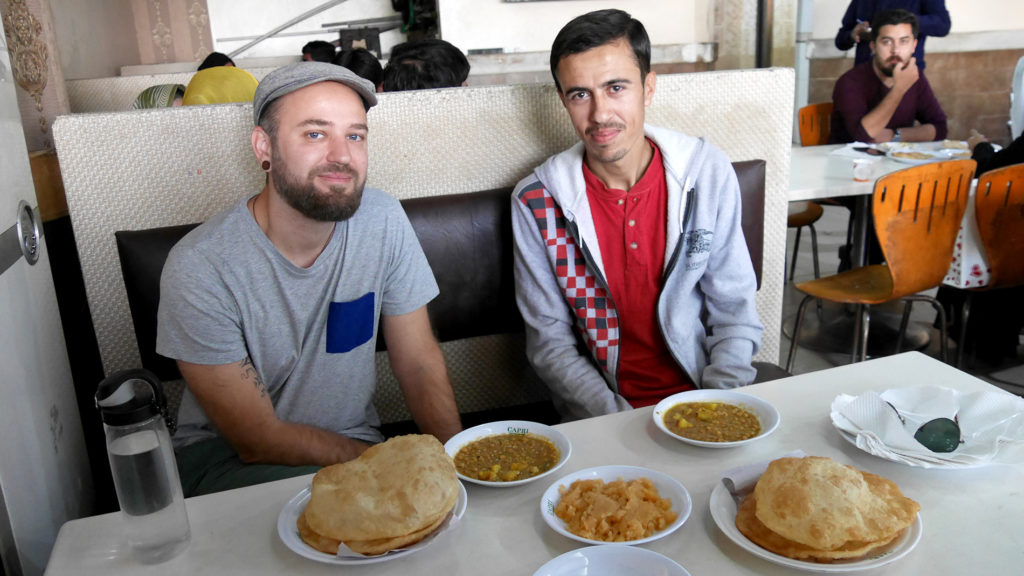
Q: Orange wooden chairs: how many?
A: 3